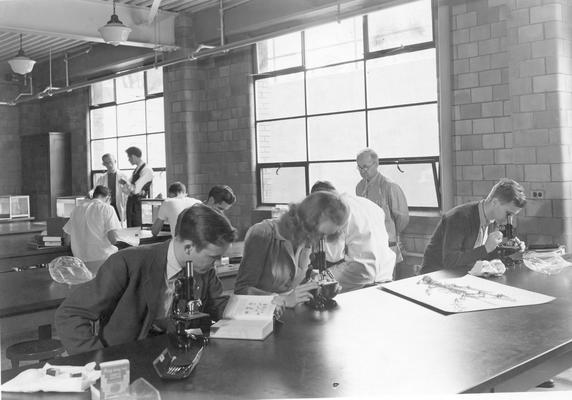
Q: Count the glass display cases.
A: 3